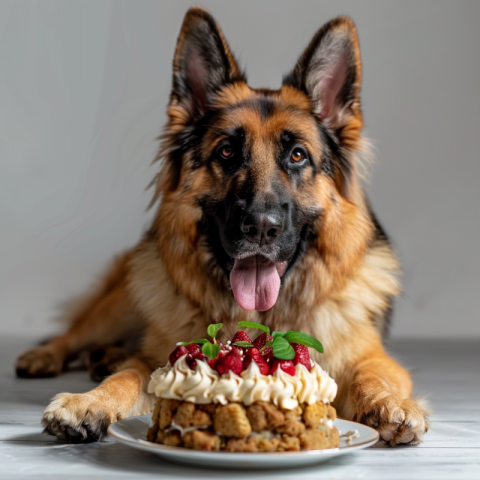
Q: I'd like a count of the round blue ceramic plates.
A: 0